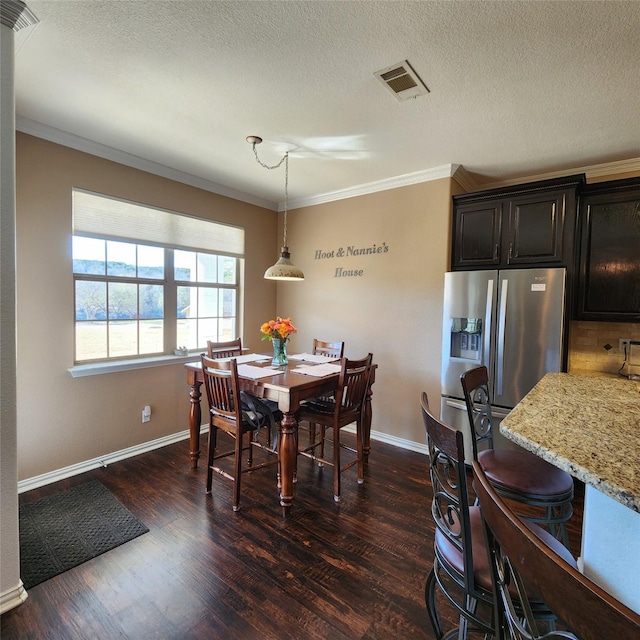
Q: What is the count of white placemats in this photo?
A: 4